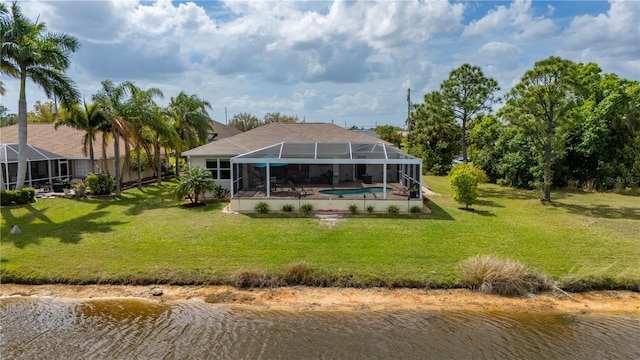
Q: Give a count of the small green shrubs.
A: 7